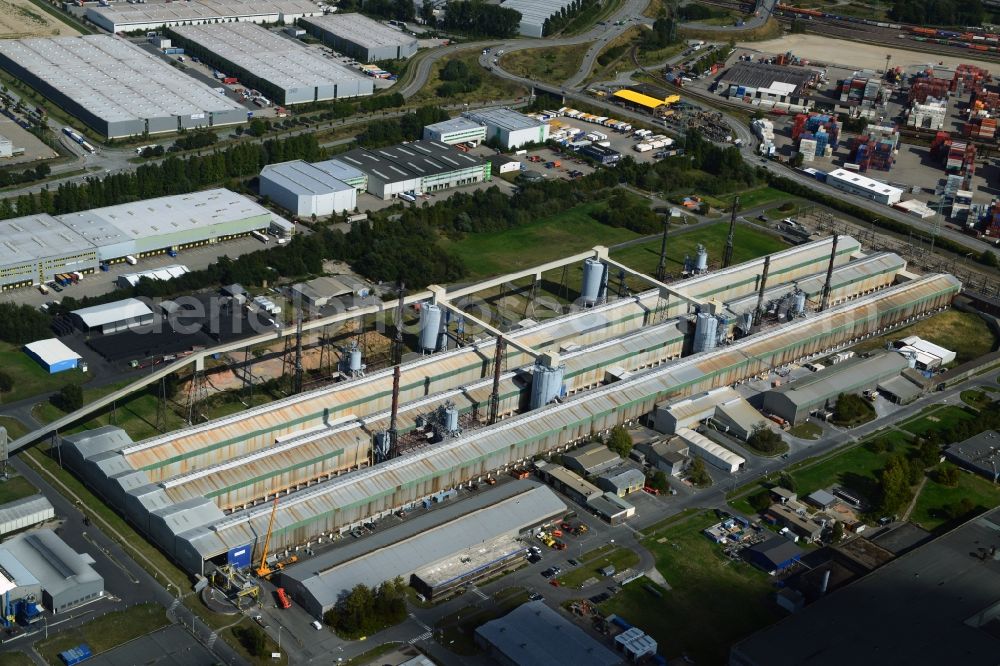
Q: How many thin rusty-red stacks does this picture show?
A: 8